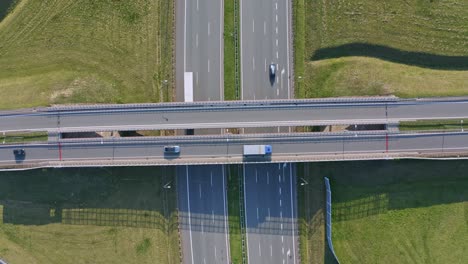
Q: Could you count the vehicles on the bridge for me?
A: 3